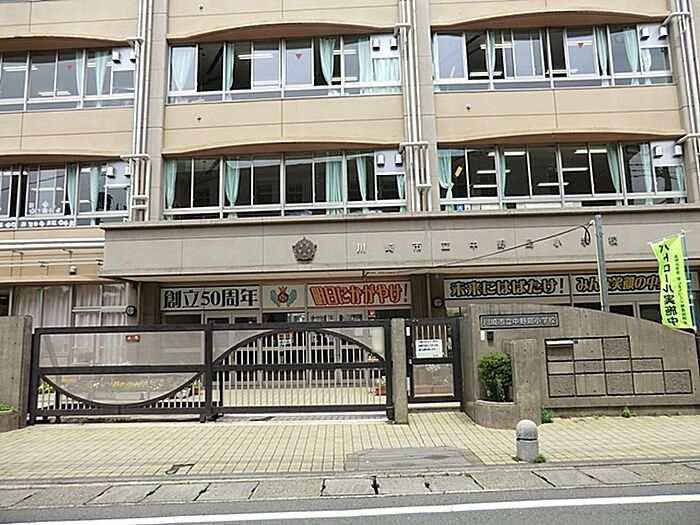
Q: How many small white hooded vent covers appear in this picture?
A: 12